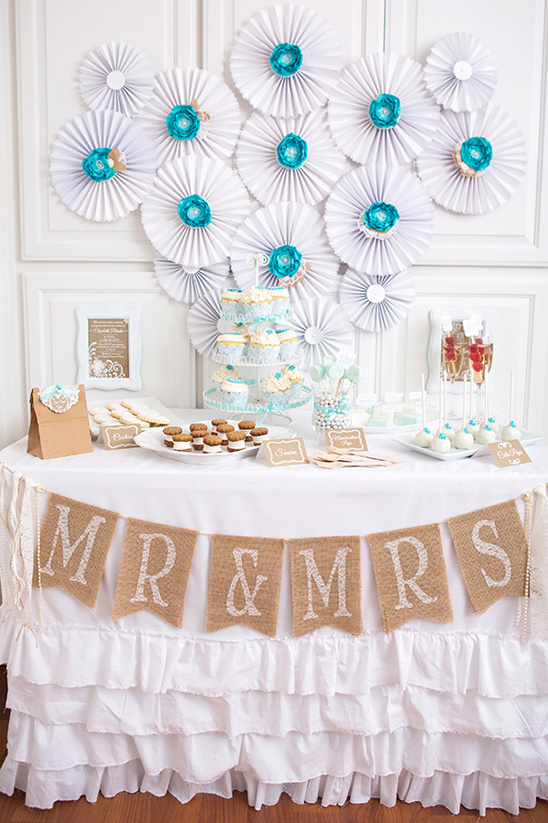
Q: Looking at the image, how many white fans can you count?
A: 15